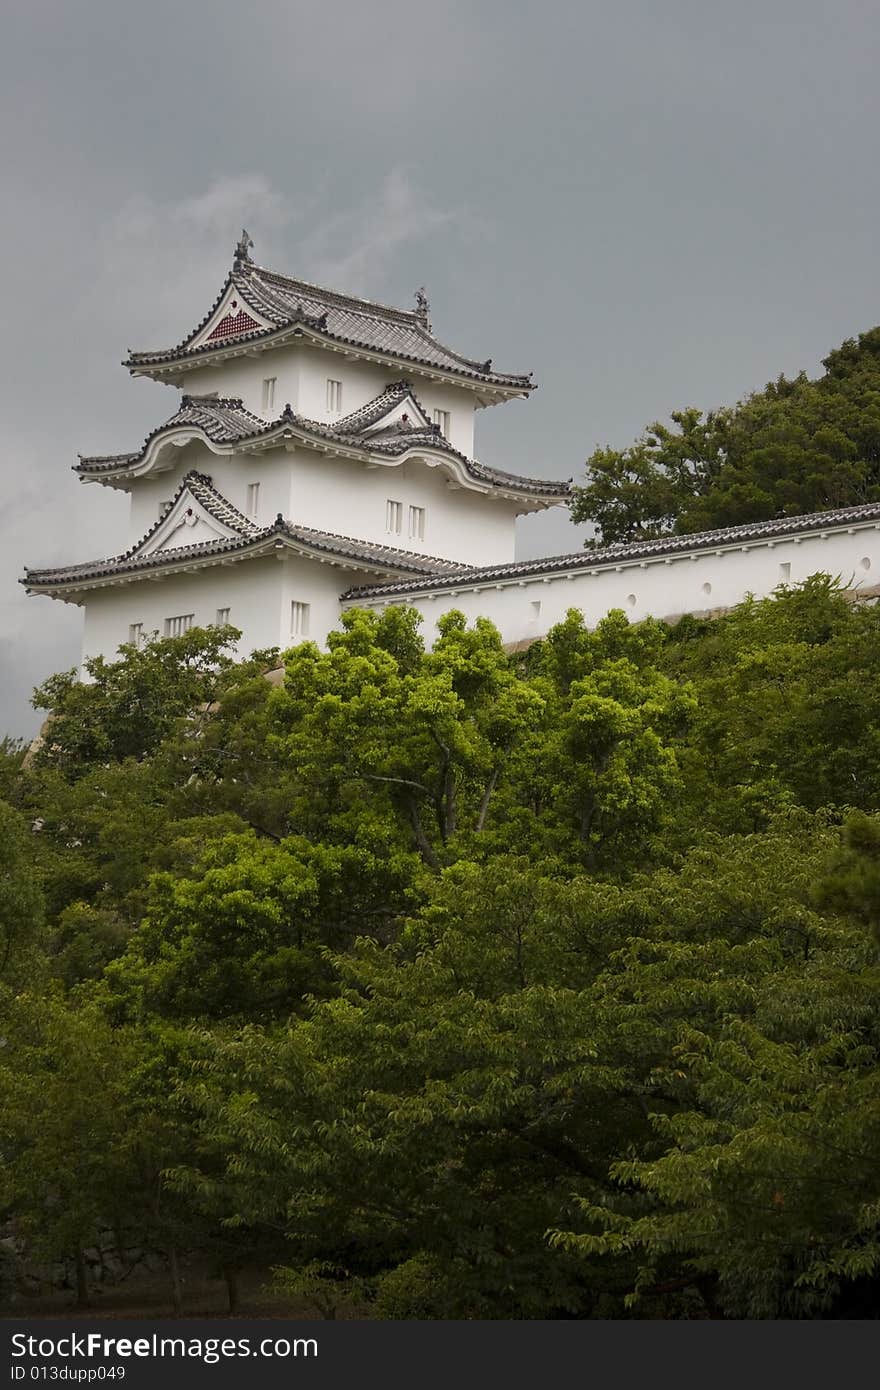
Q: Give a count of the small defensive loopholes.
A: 5